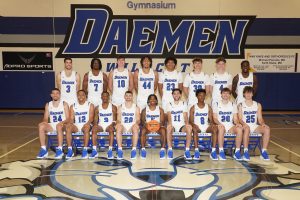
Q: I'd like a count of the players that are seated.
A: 9